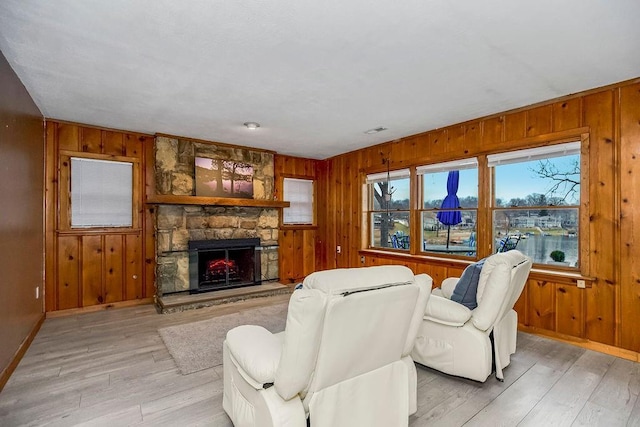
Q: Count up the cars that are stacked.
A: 0